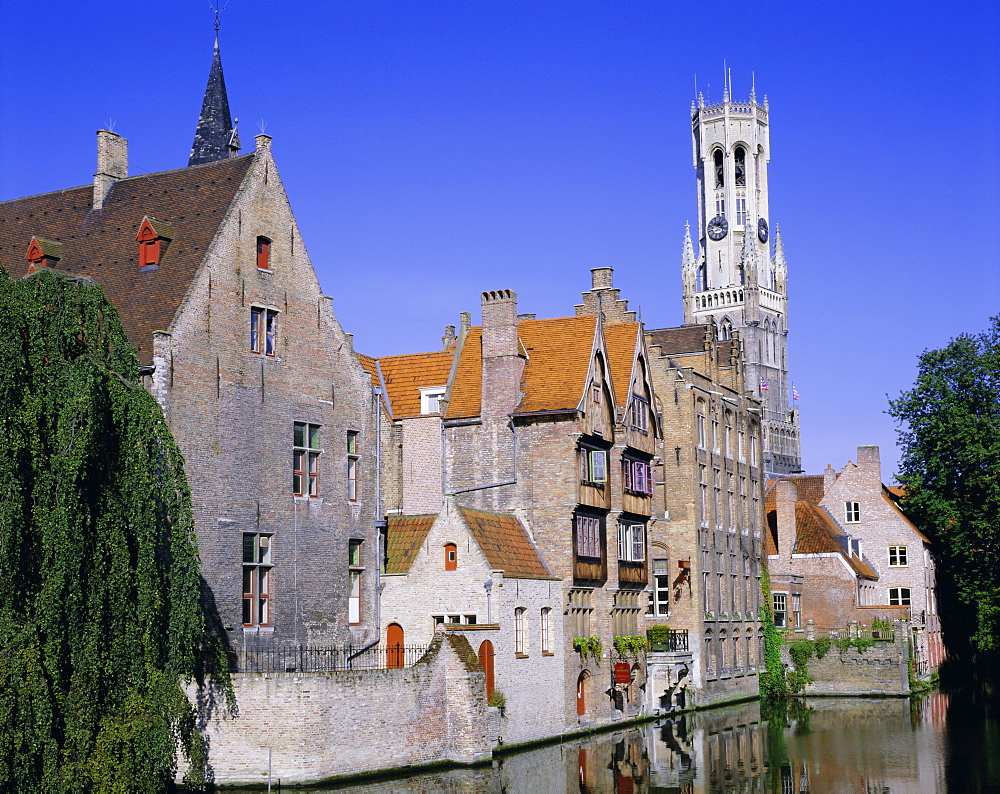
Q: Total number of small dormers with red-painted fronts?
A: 2